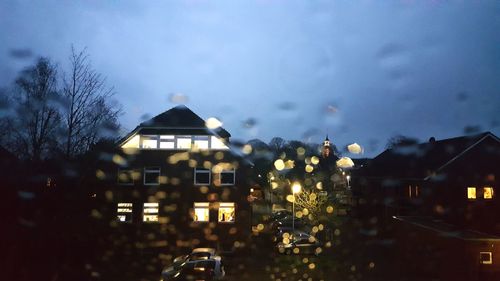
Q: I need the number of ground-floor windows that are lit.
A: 4